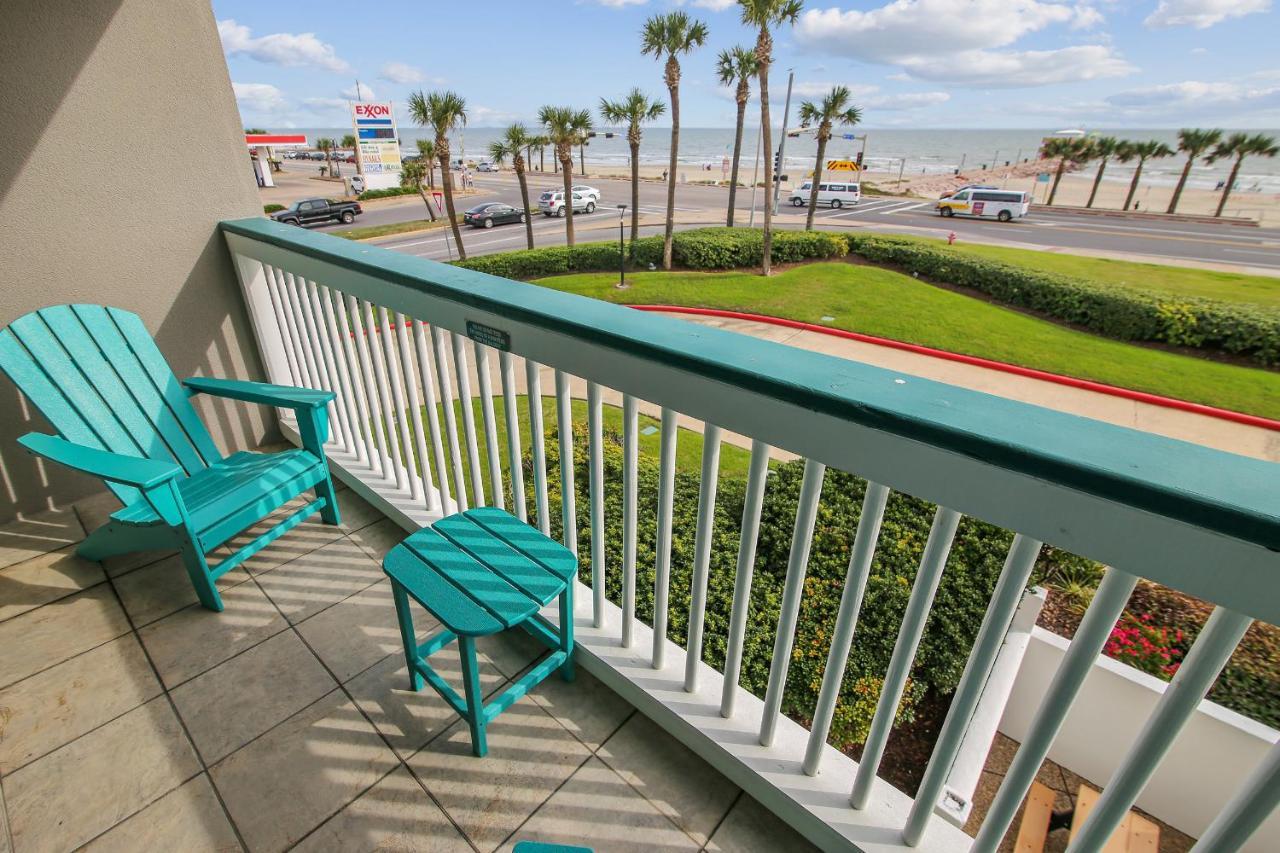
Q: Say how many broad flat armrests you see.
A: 2